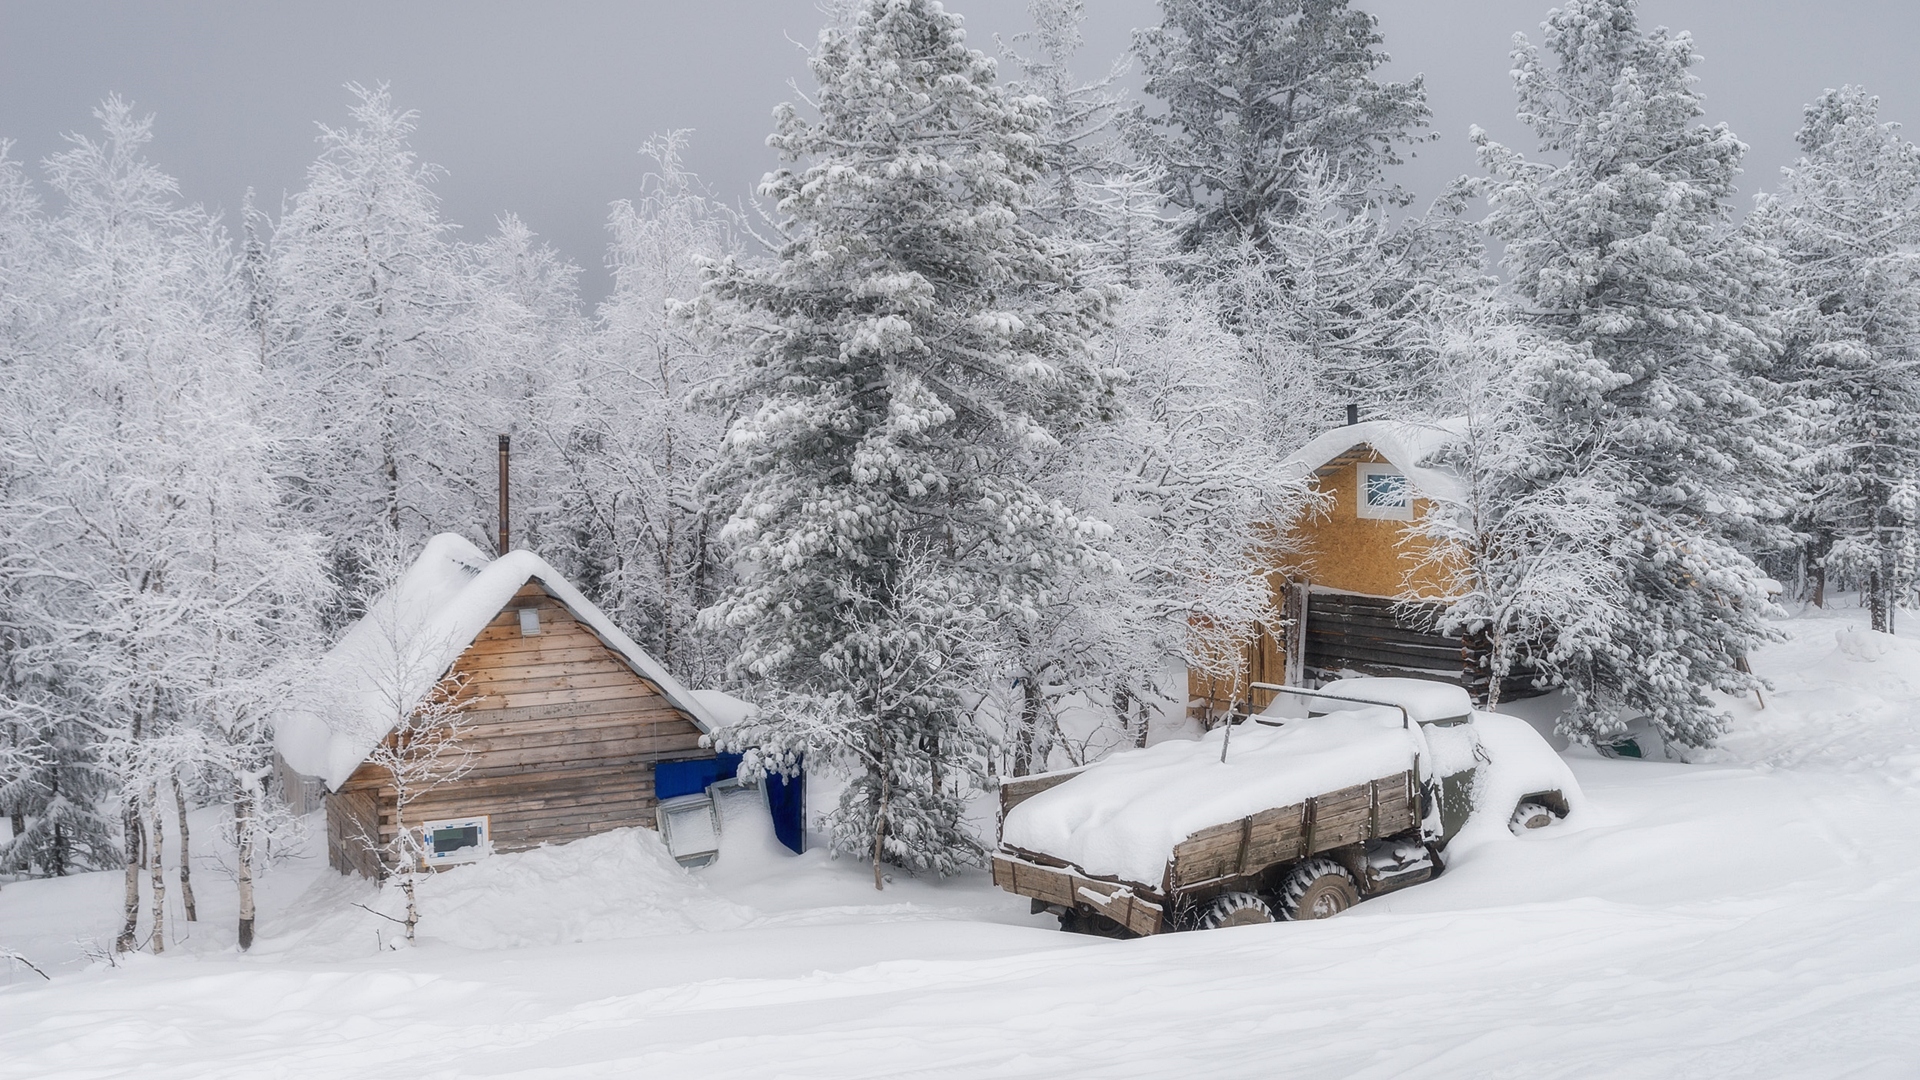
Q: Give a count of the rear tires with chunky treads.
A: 2